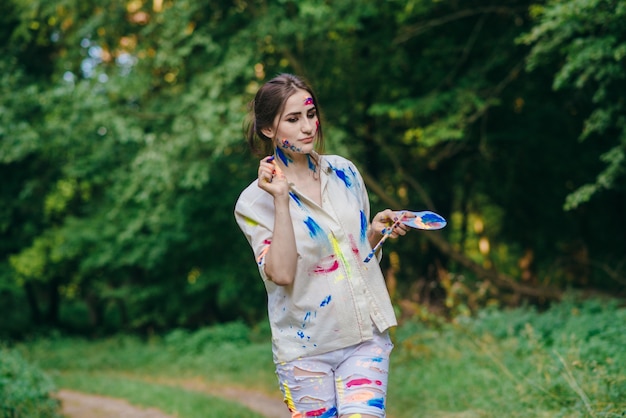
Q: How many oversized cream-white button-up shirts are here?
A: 1